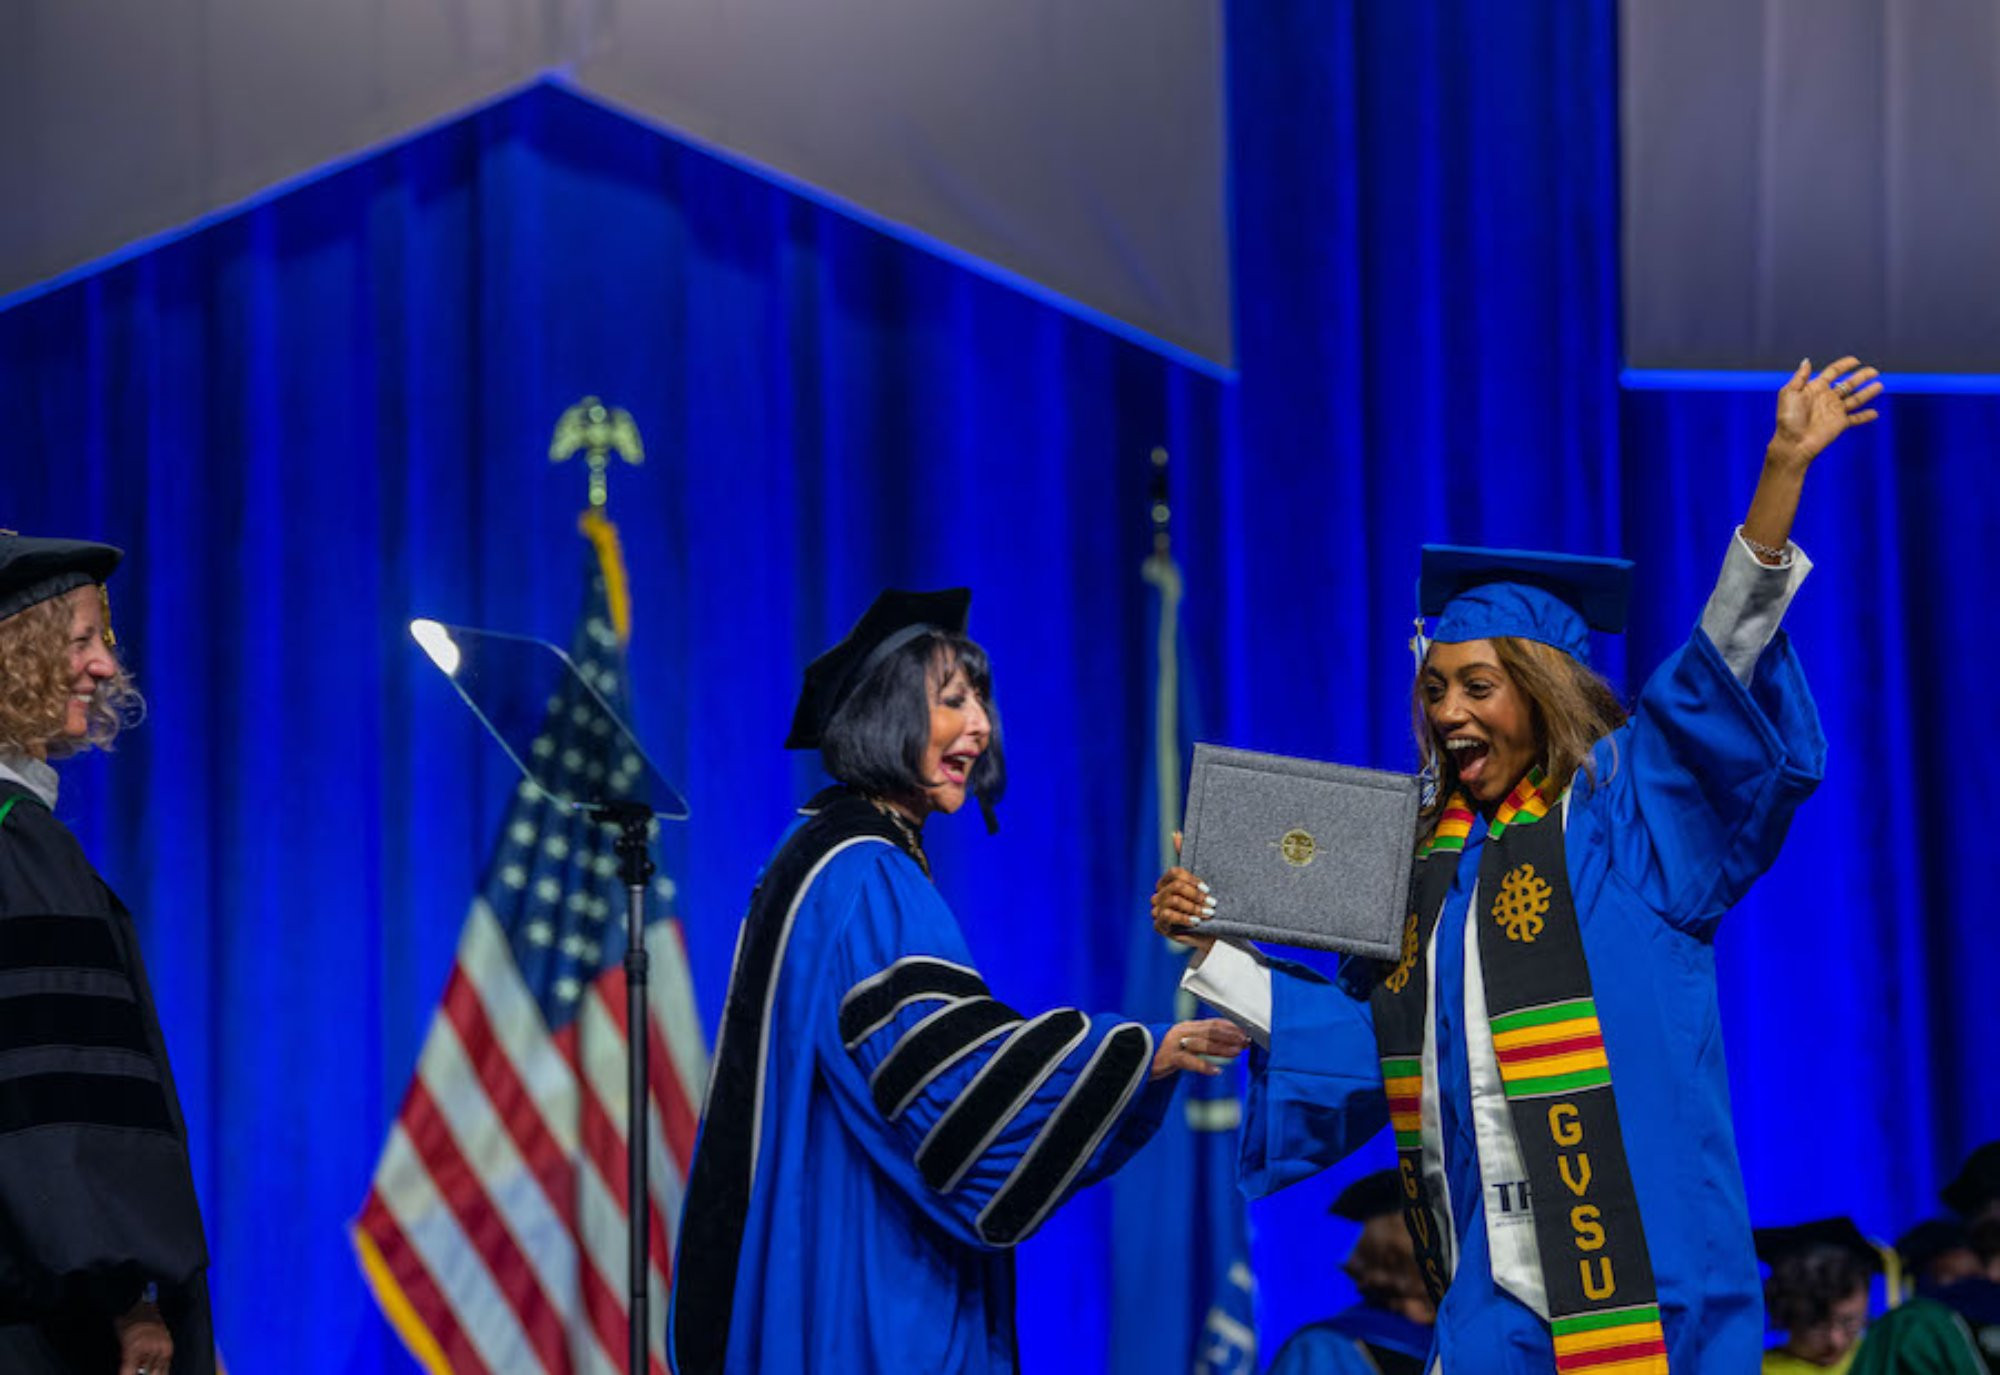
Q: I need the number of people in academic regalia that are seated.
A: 4